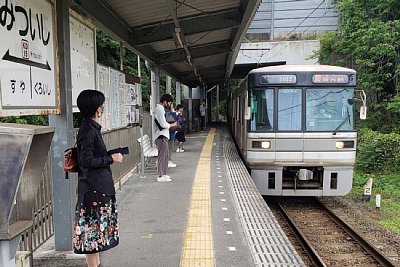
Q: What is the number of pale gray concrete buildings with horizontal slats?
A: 1